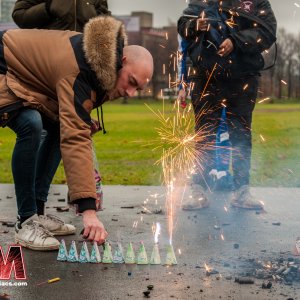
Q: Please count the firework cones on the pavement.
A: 10